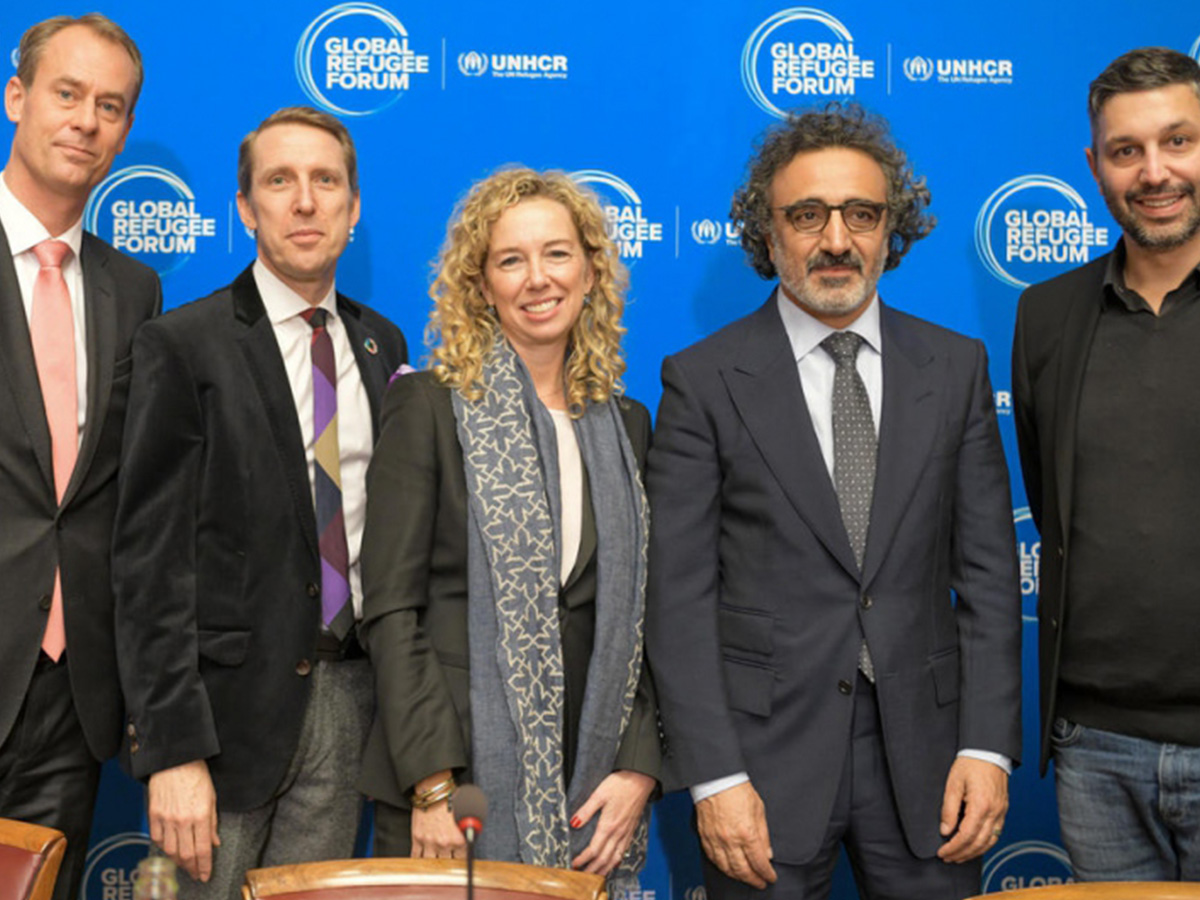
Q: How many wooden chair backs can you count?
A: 3